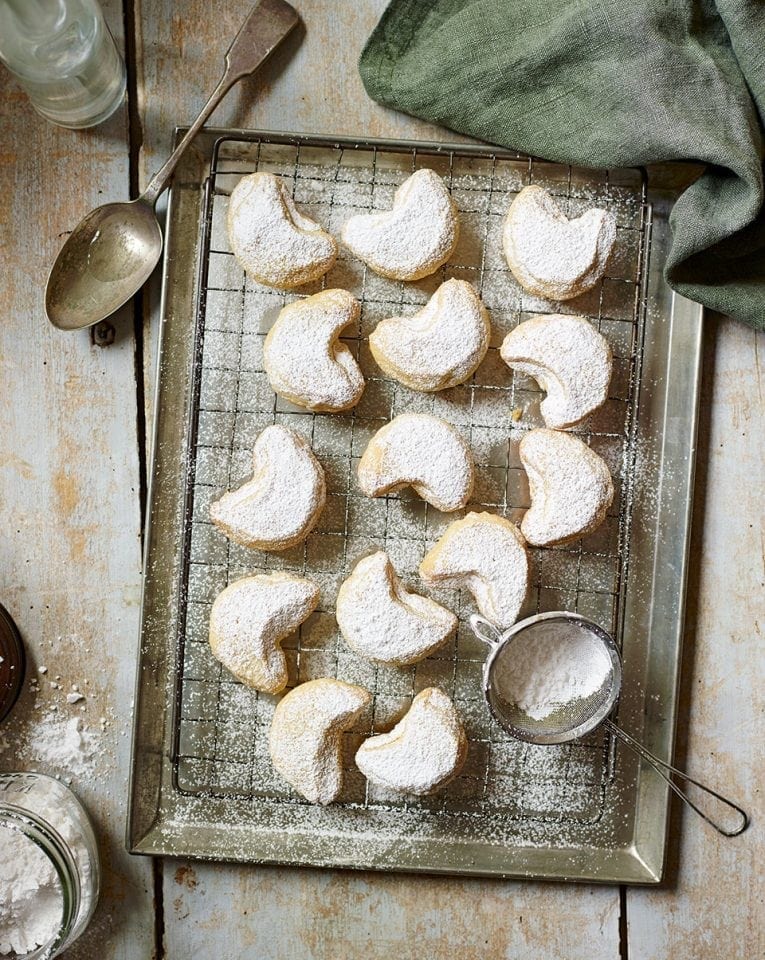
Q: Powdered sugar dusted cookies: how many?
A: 14